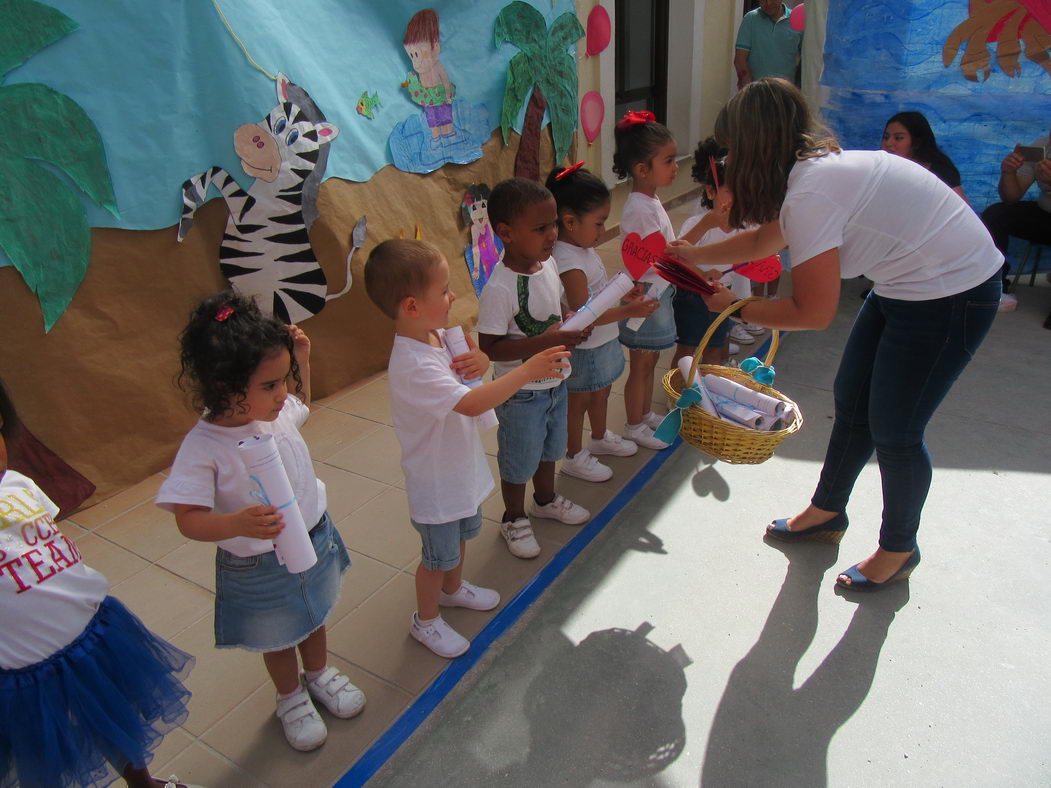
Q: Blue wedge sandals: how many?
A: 2